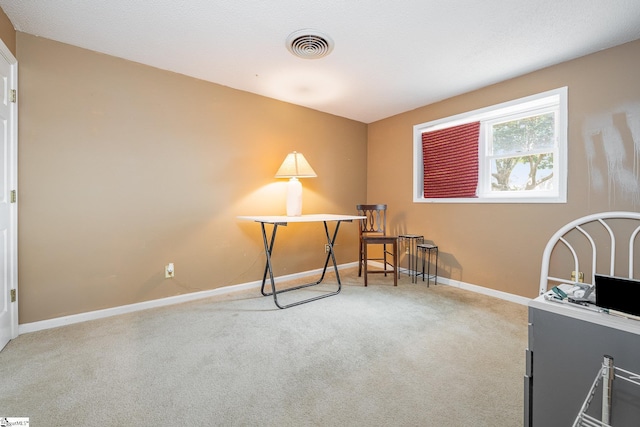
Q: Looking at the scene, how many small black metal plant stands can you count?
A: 2